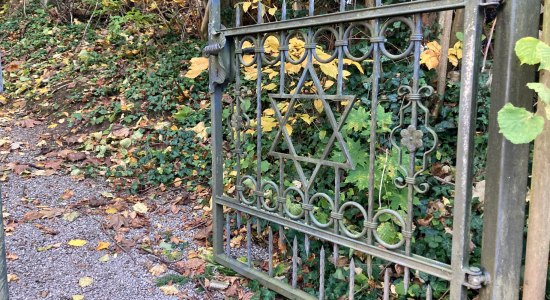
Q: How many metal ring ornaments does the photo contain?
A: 12